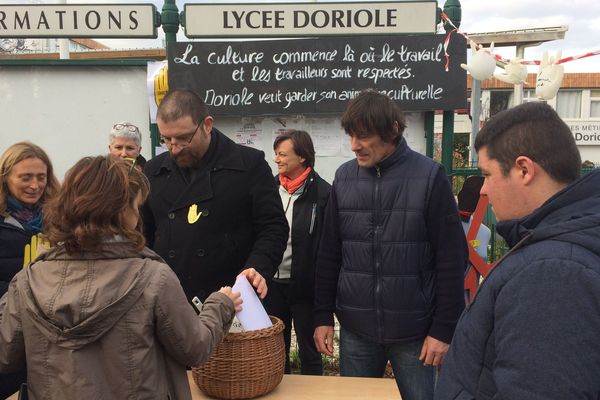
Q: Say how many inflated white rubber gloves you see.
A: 3